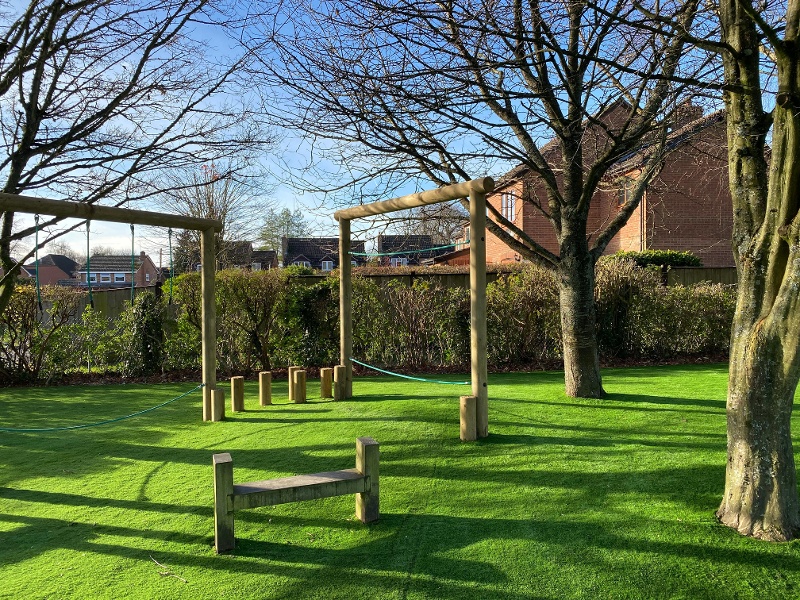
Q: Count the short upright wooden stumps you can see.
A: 8